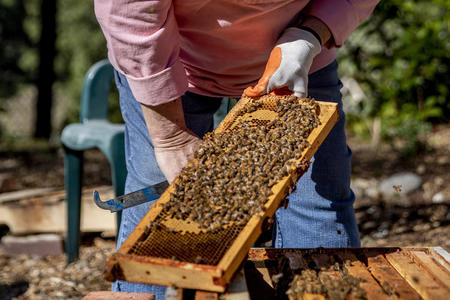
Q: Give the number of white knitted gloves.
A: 1